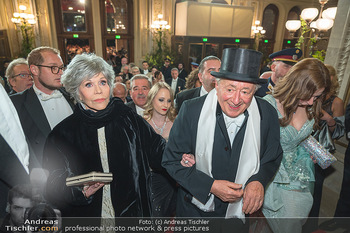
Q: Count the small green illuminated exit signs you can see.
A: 6